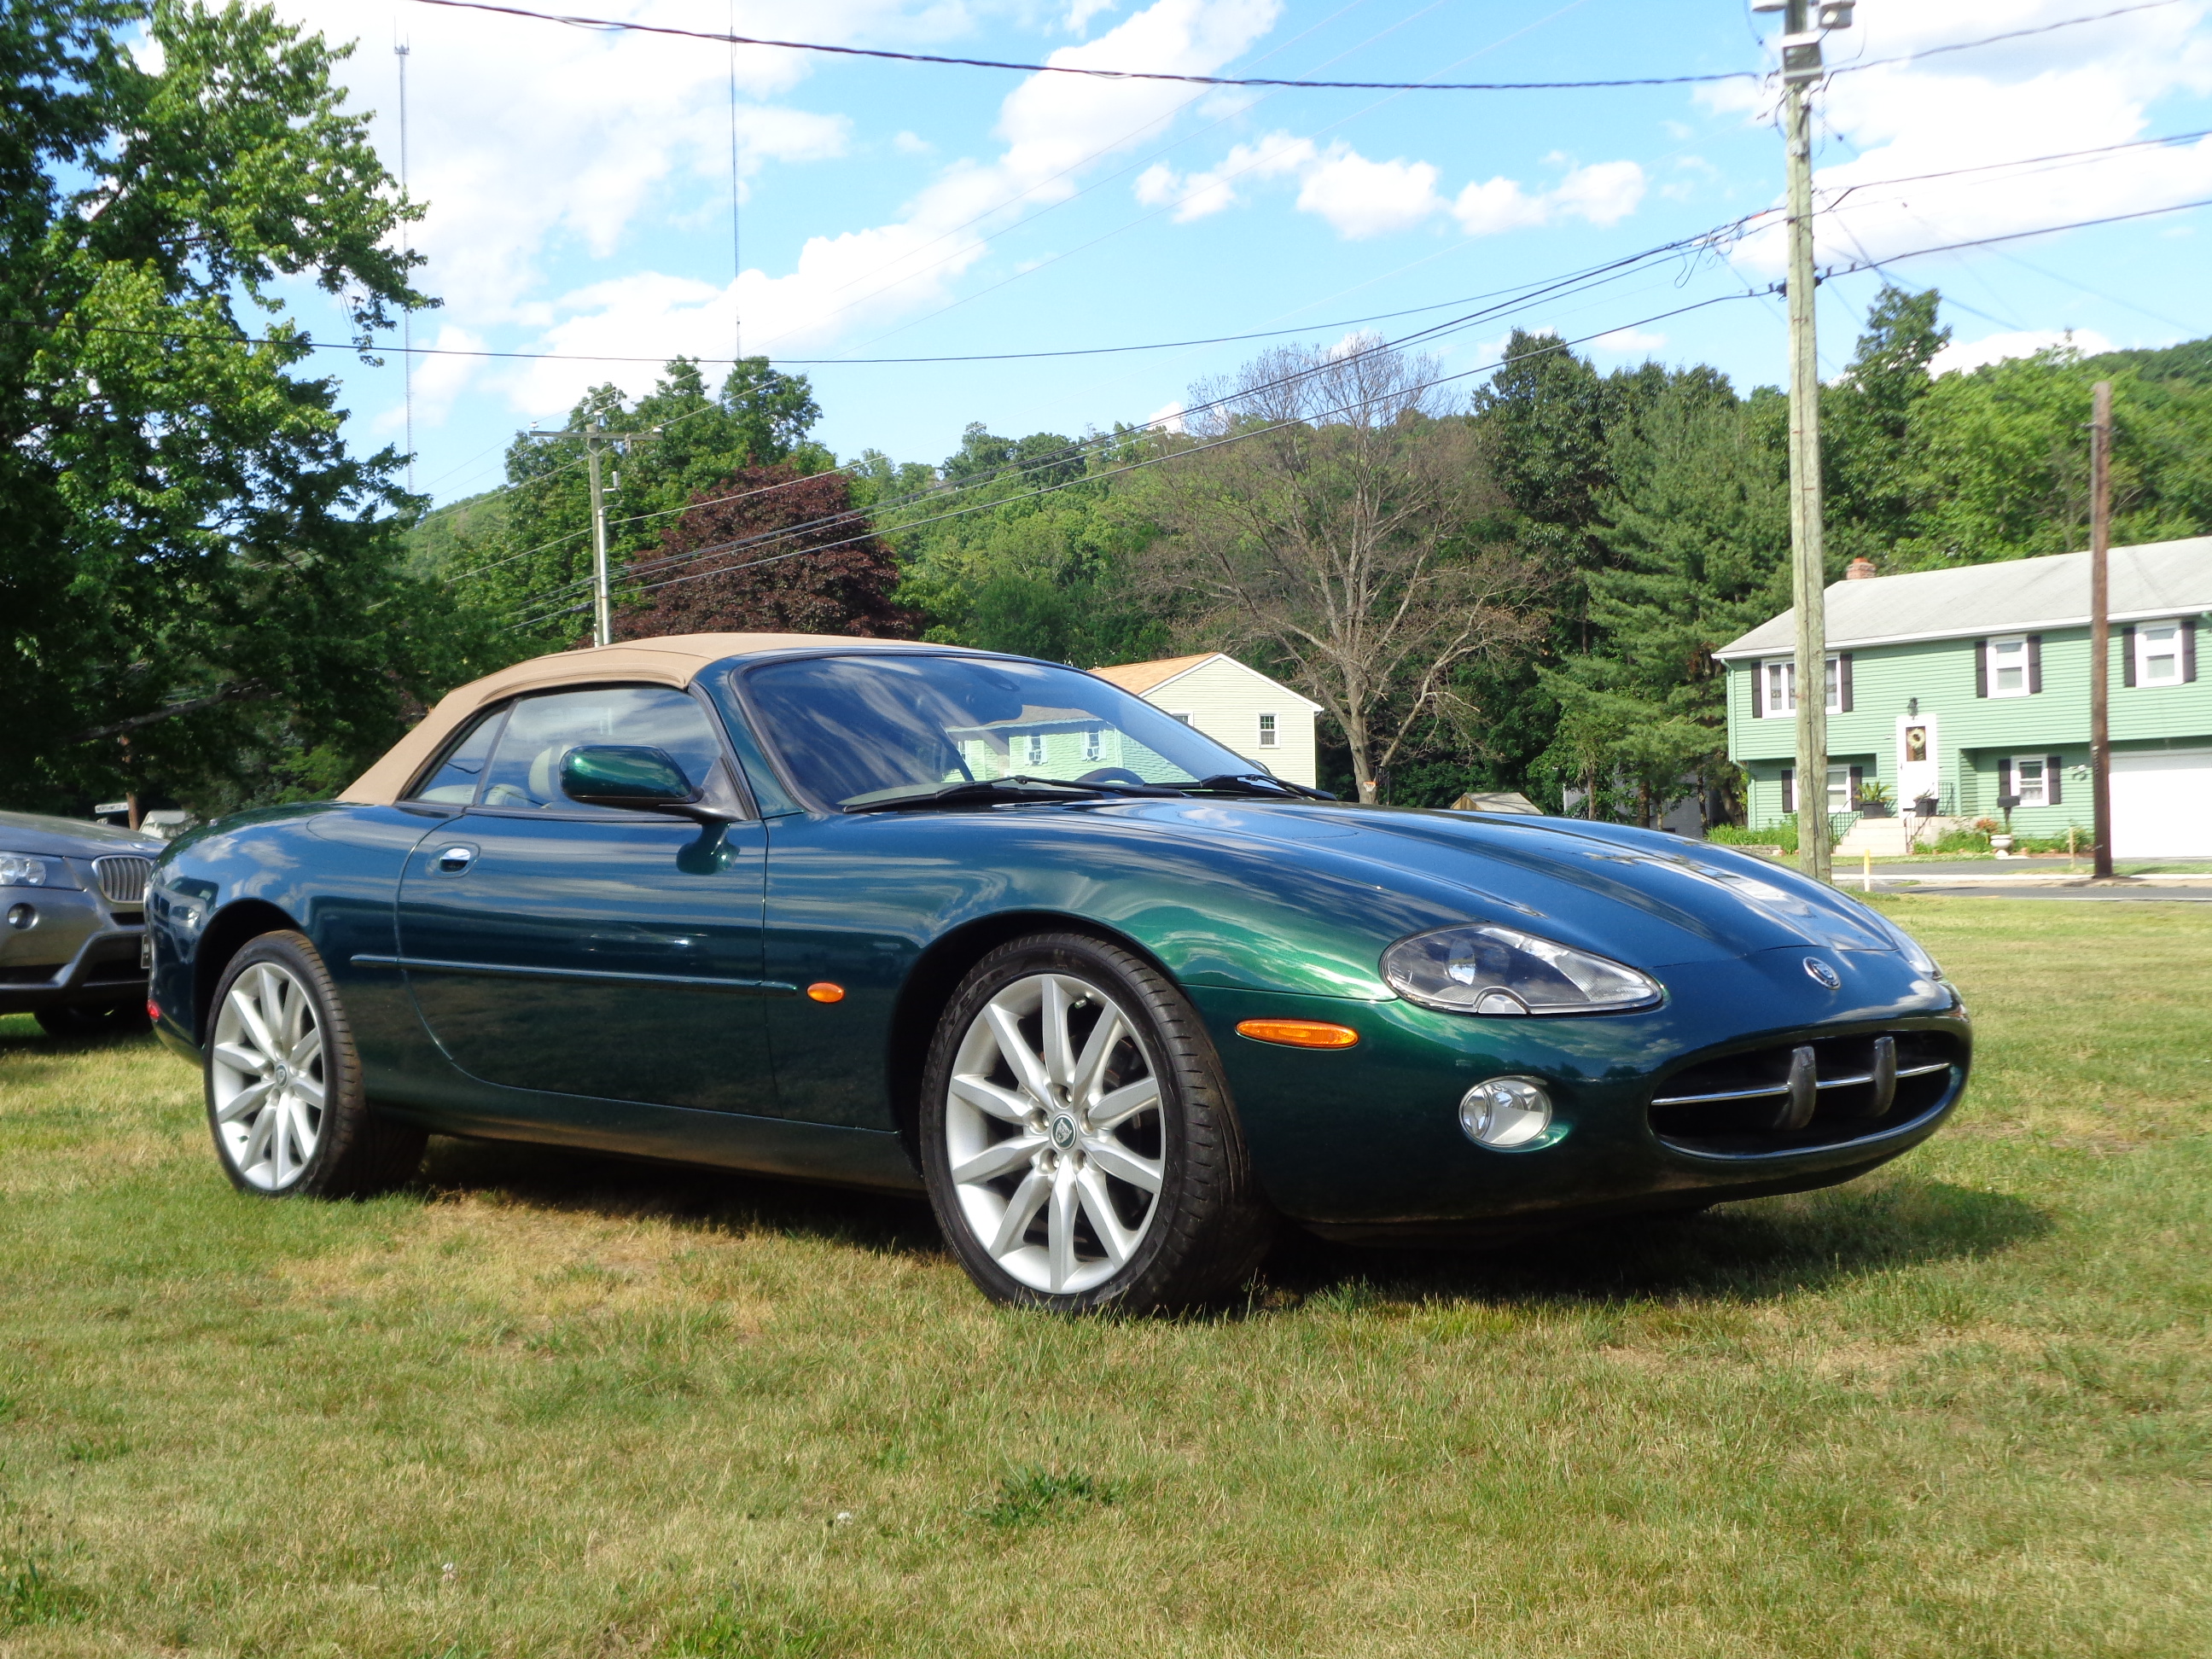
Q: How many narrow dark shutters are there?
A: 10